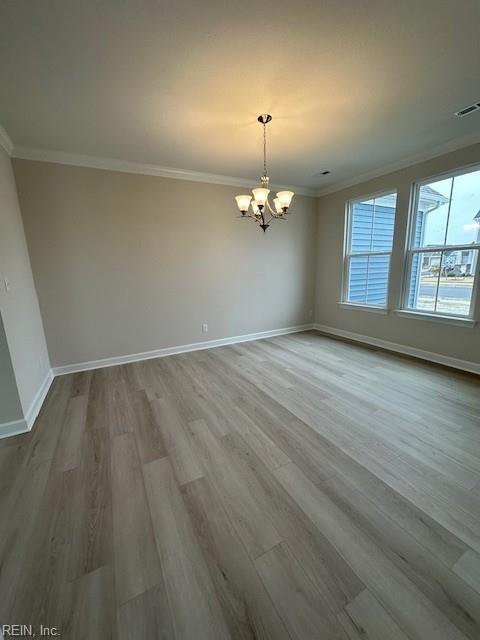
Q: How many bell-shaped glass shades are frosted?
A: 5